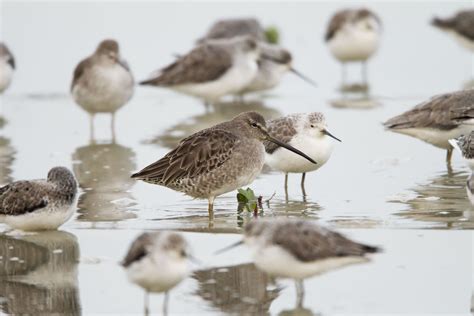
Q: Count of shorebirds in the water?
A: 14